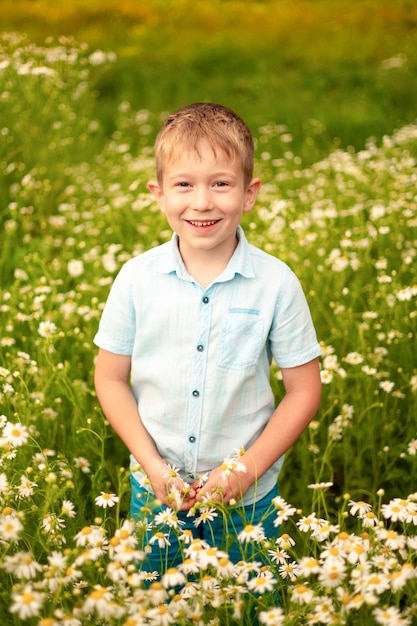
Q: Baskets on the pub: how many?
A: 0